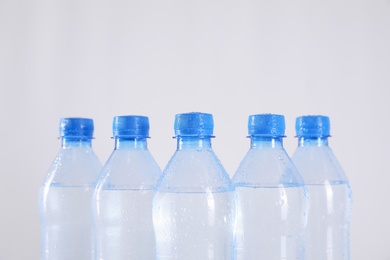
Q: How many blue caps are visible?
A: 5